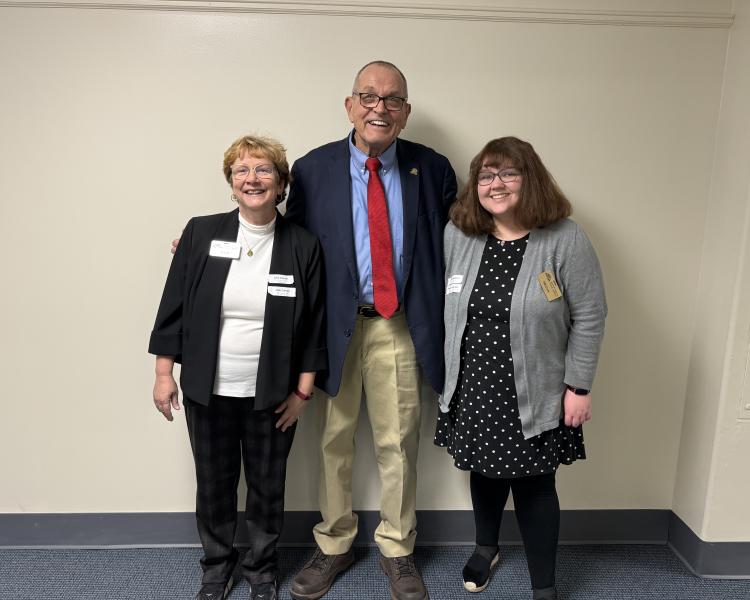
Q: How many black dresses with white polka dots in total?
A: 1